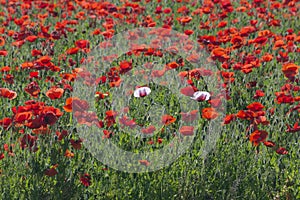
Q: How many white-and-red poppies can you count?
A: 2